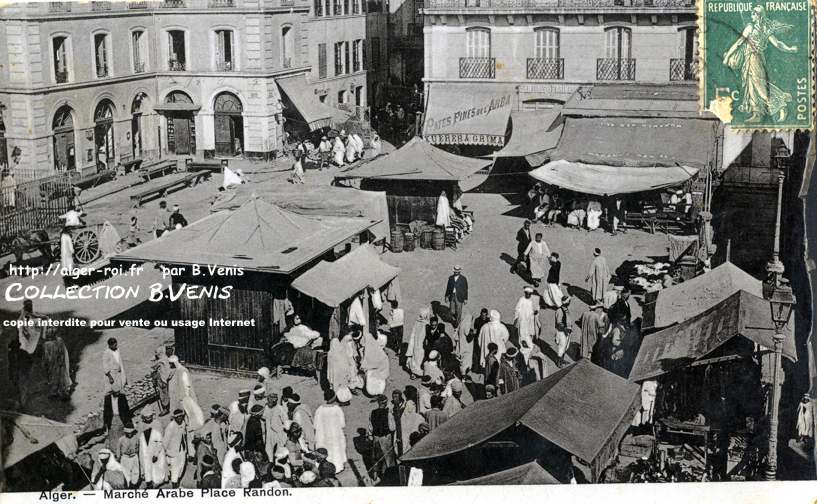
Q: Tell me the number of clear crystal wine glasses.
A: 0